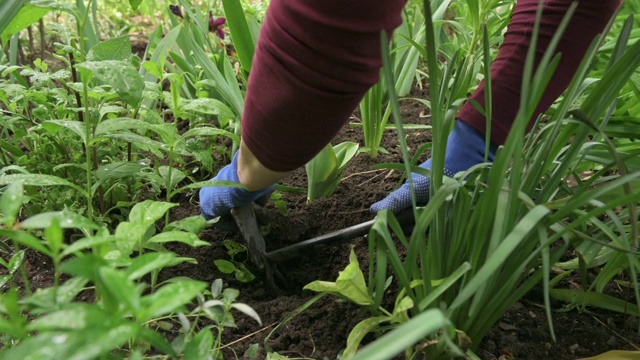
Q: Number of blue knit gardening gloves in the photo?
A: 2